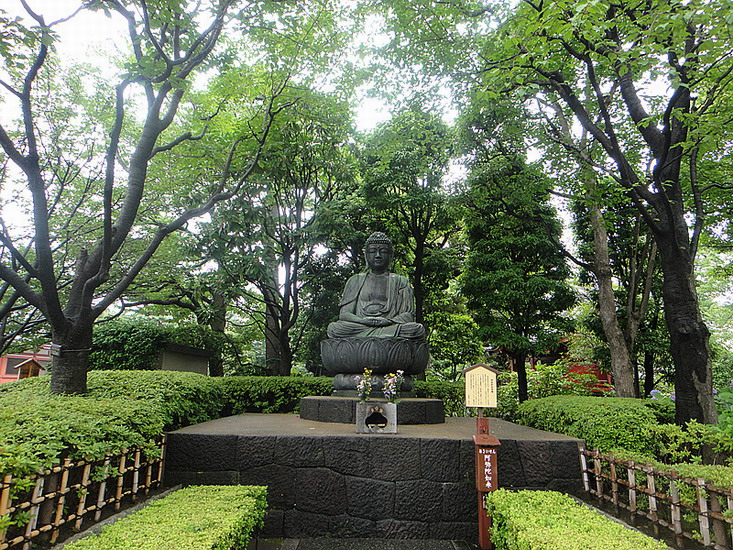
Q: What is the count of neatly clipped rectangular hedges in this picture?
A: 2